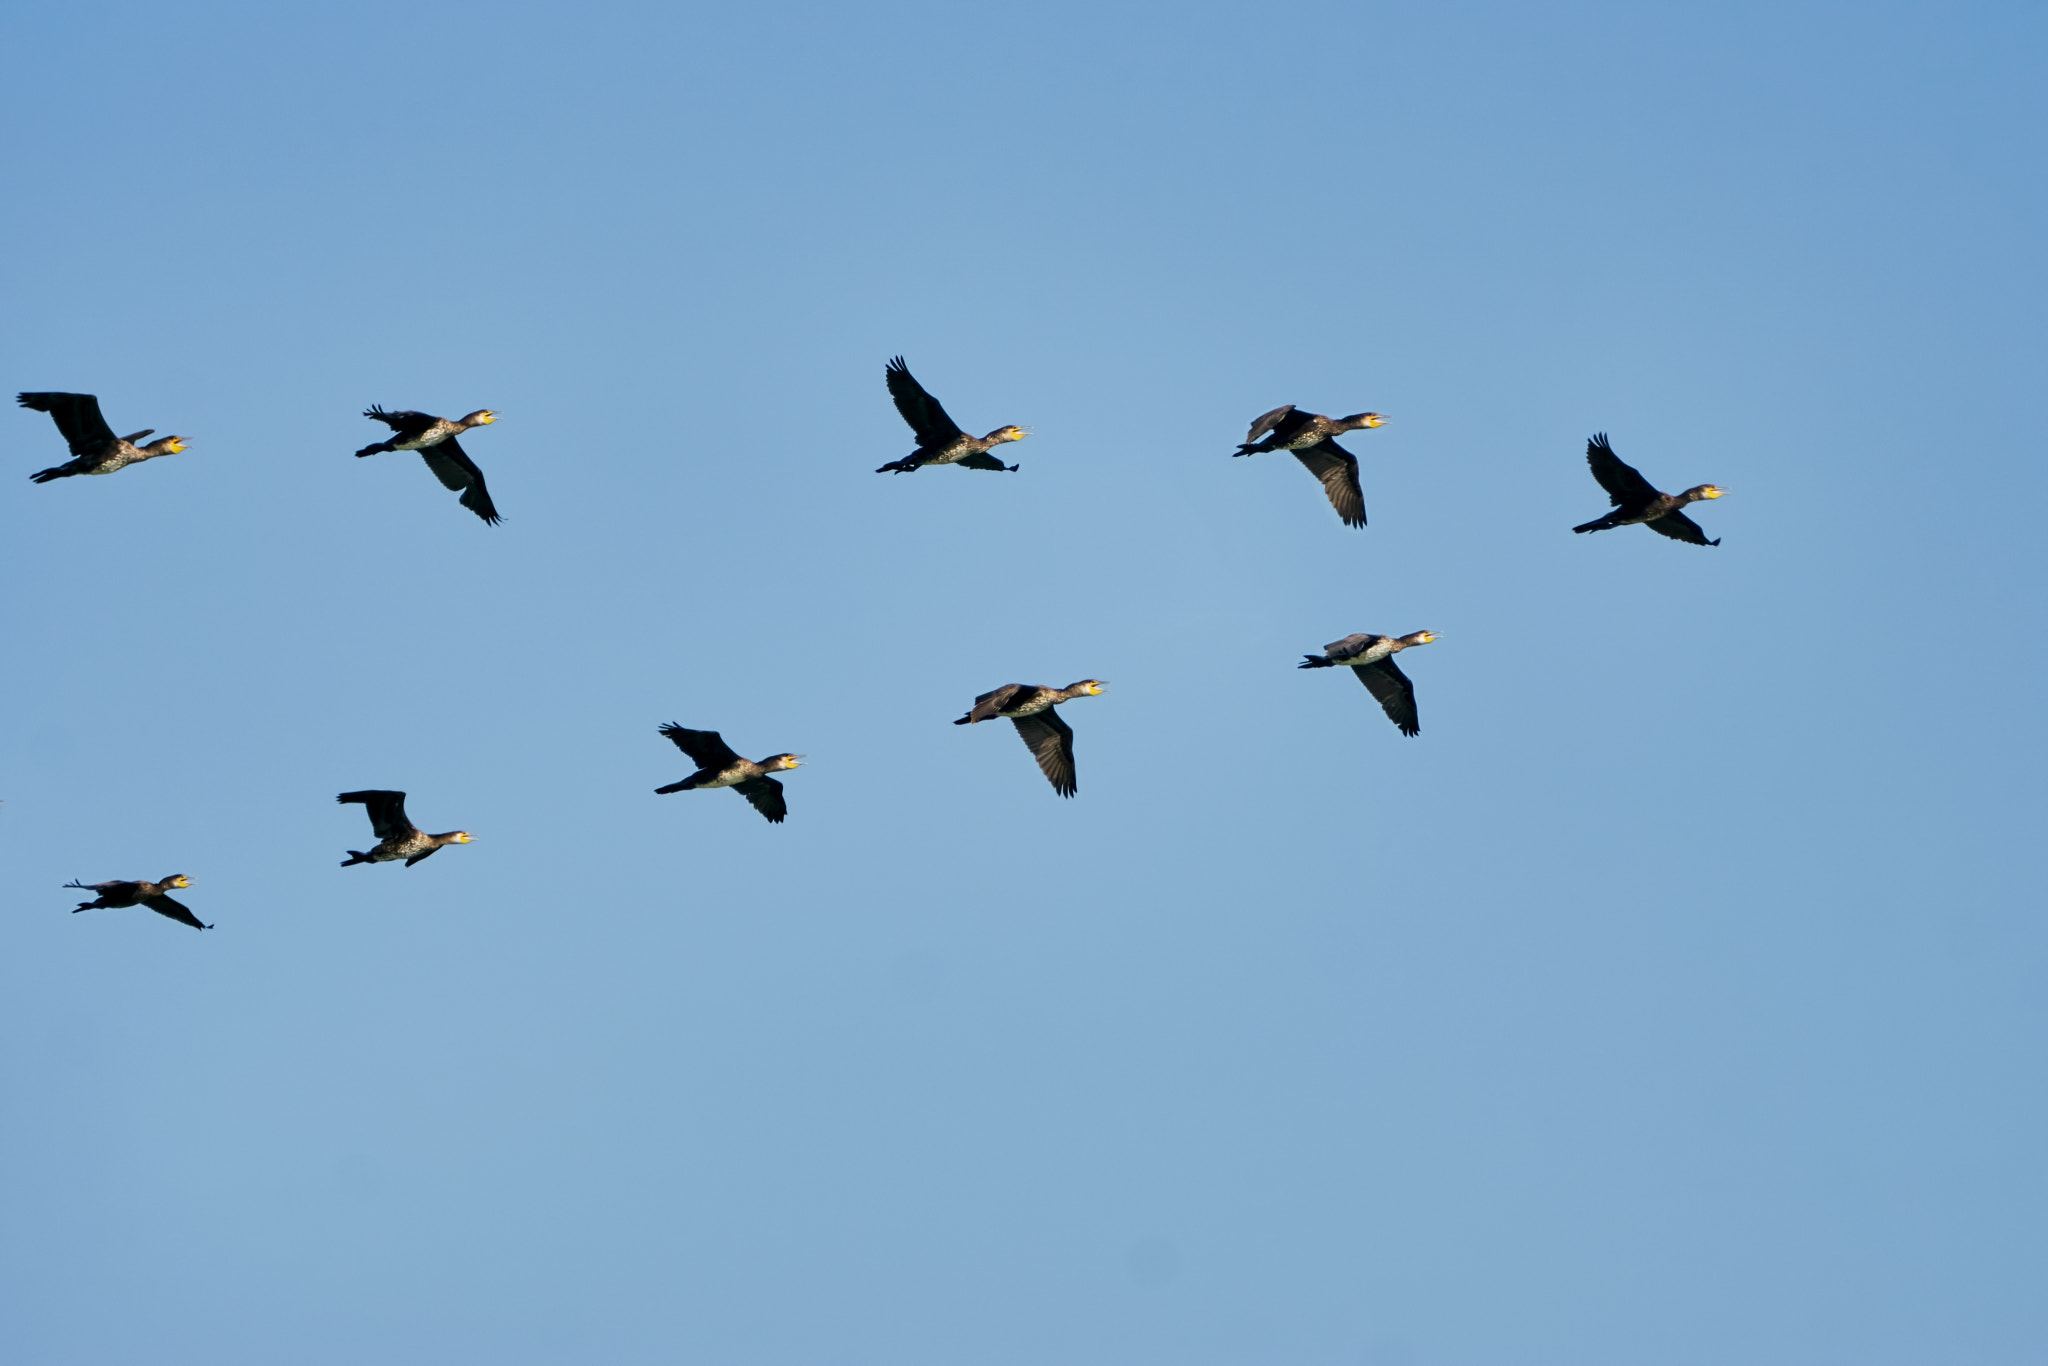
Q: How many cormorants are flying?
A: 10